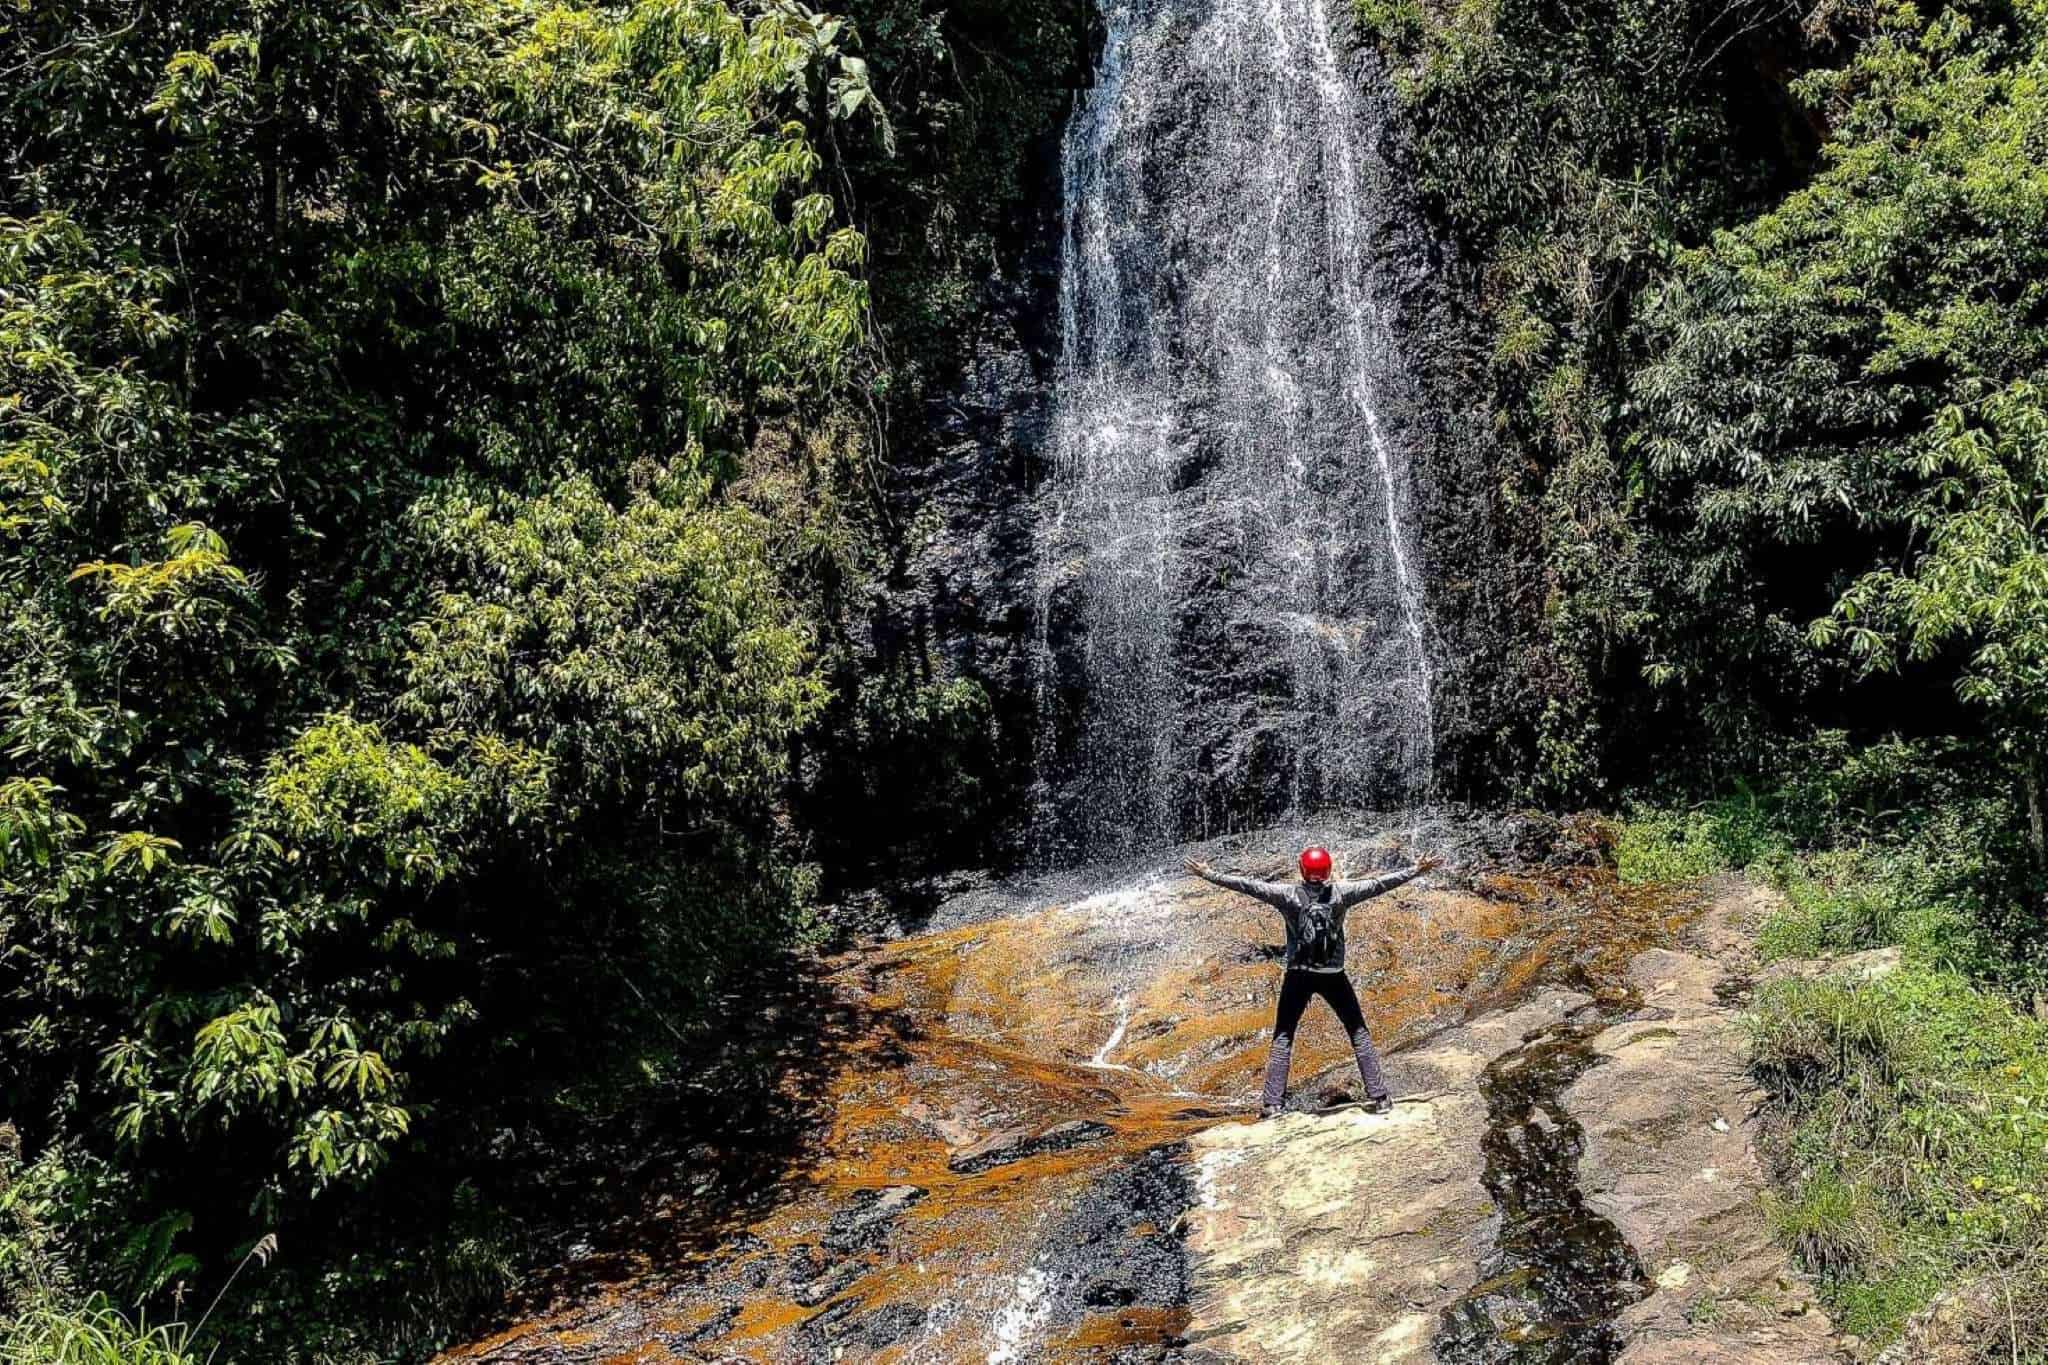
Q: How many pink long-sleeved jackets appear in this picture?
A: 0